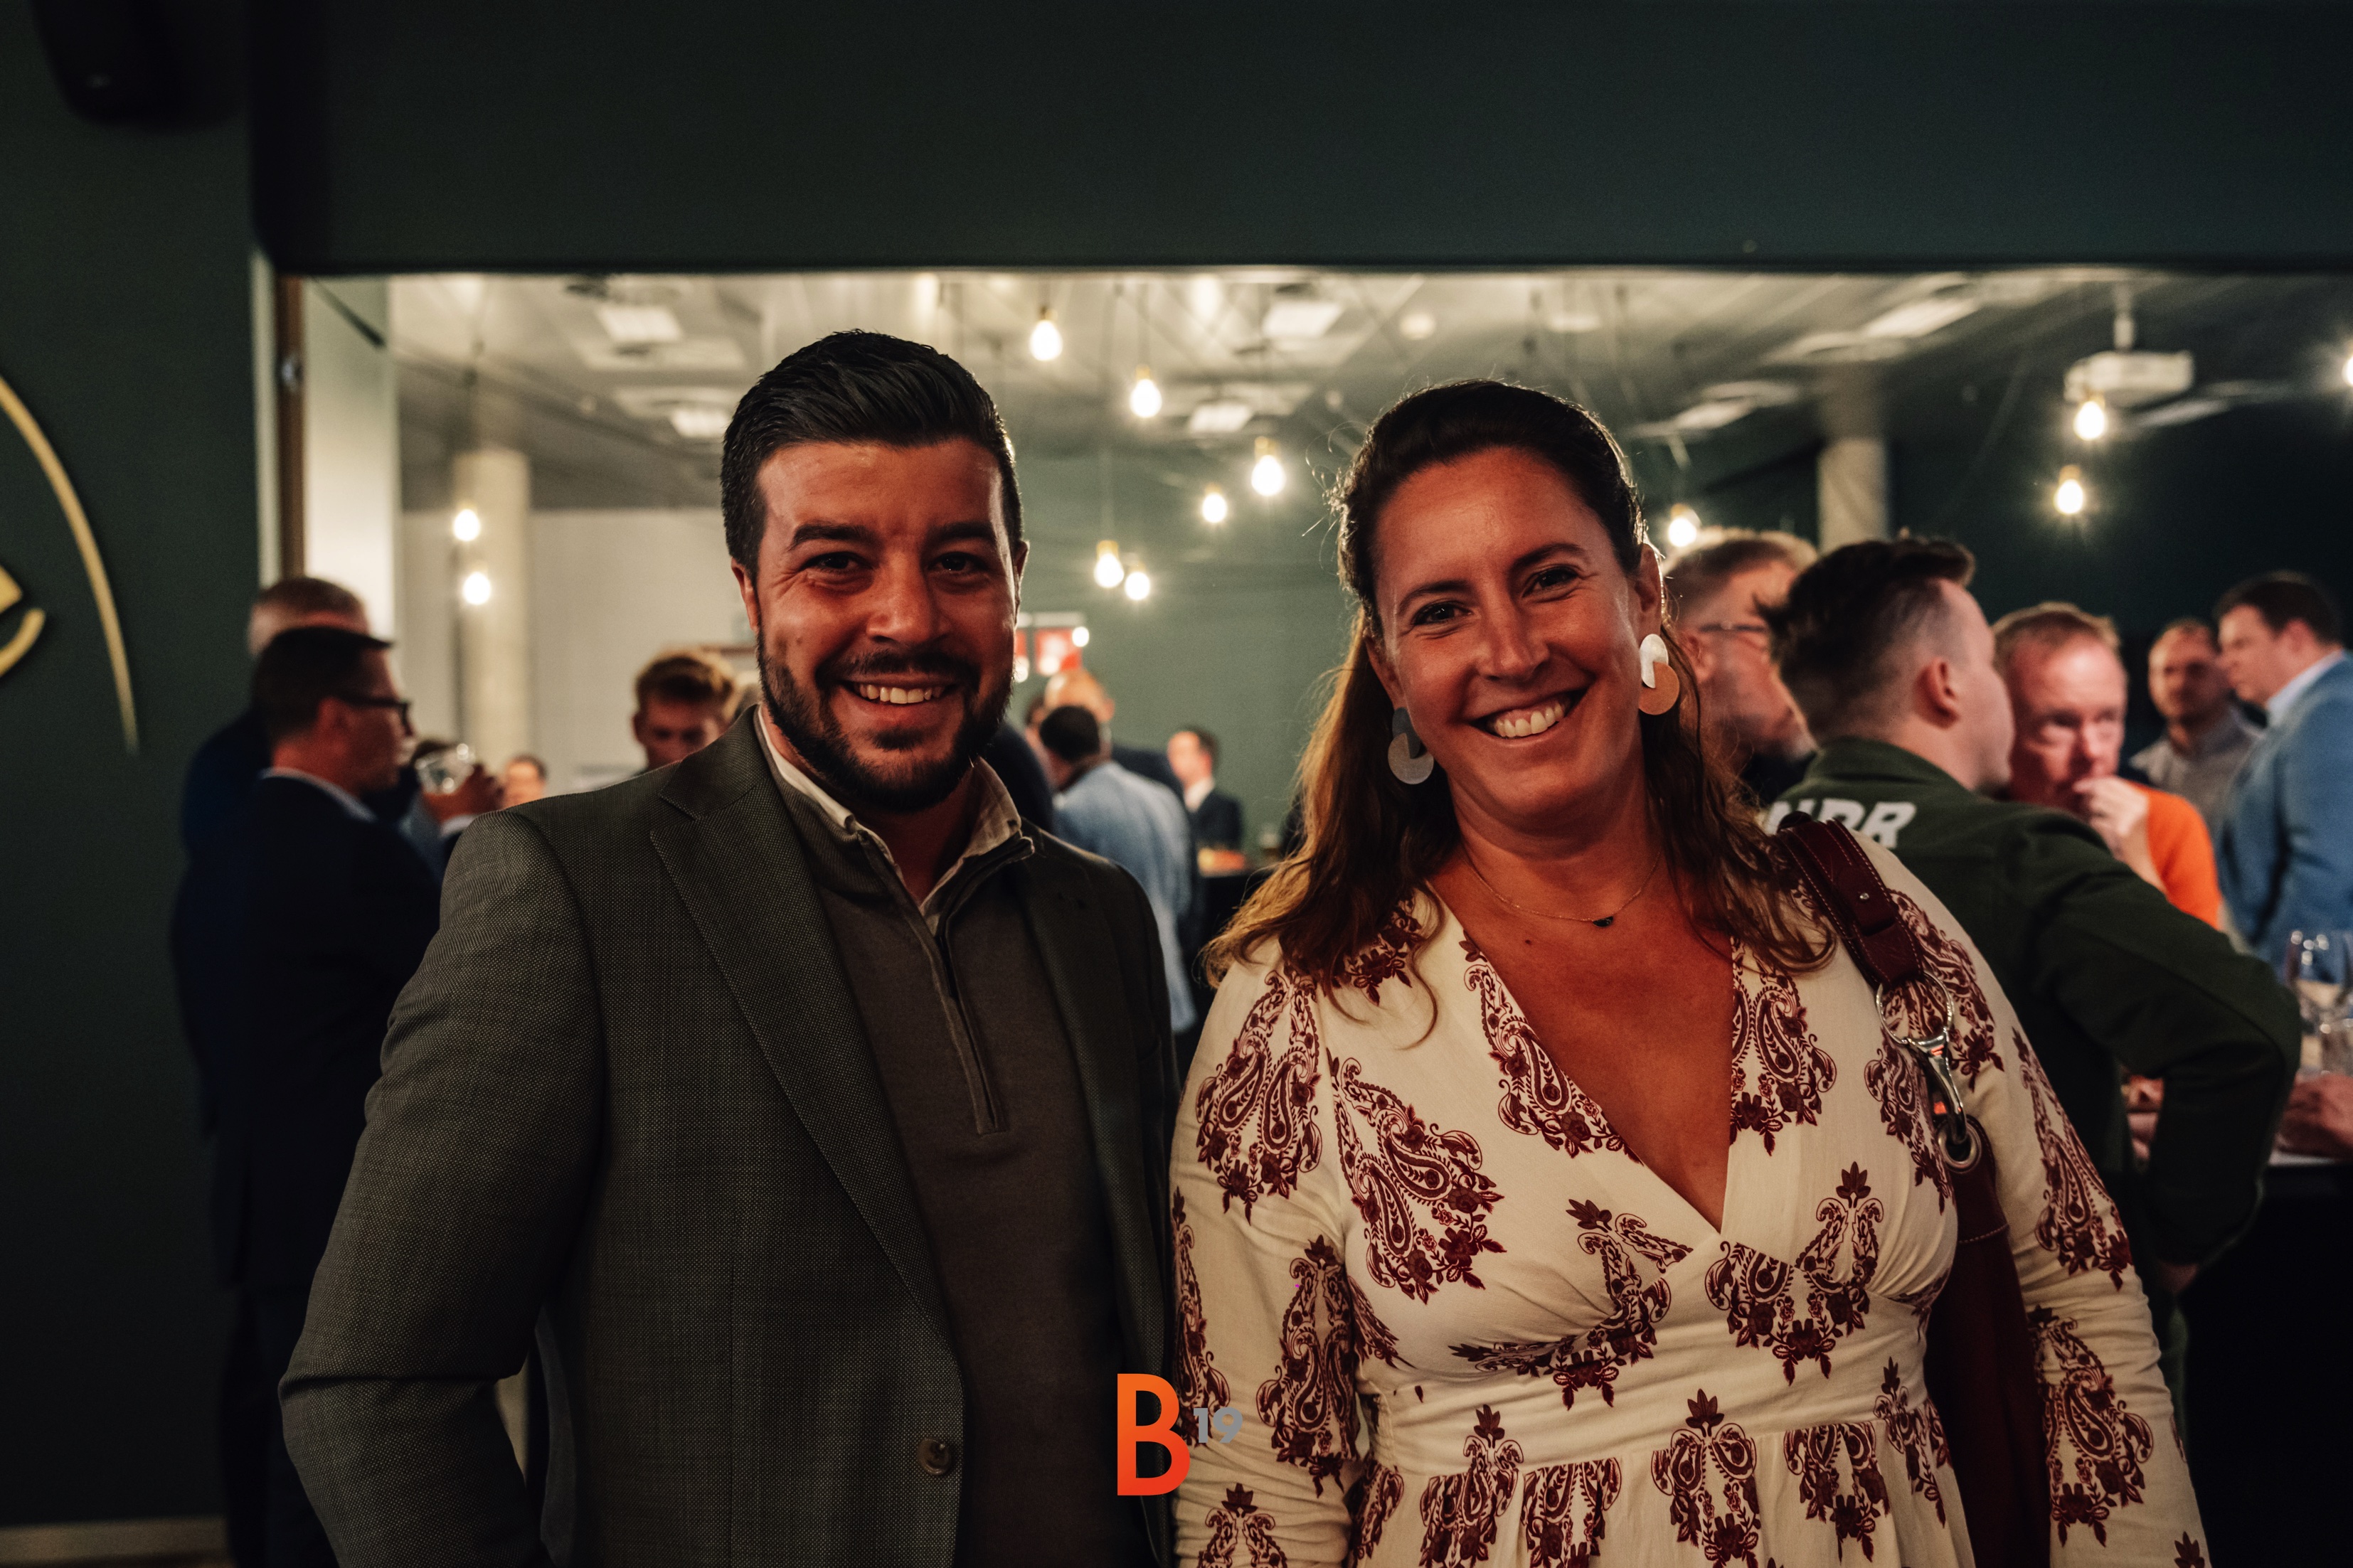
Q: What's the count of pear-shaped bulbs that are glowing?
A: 12